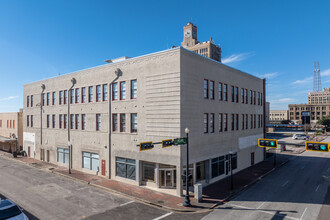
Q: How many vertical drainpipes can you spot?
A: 3